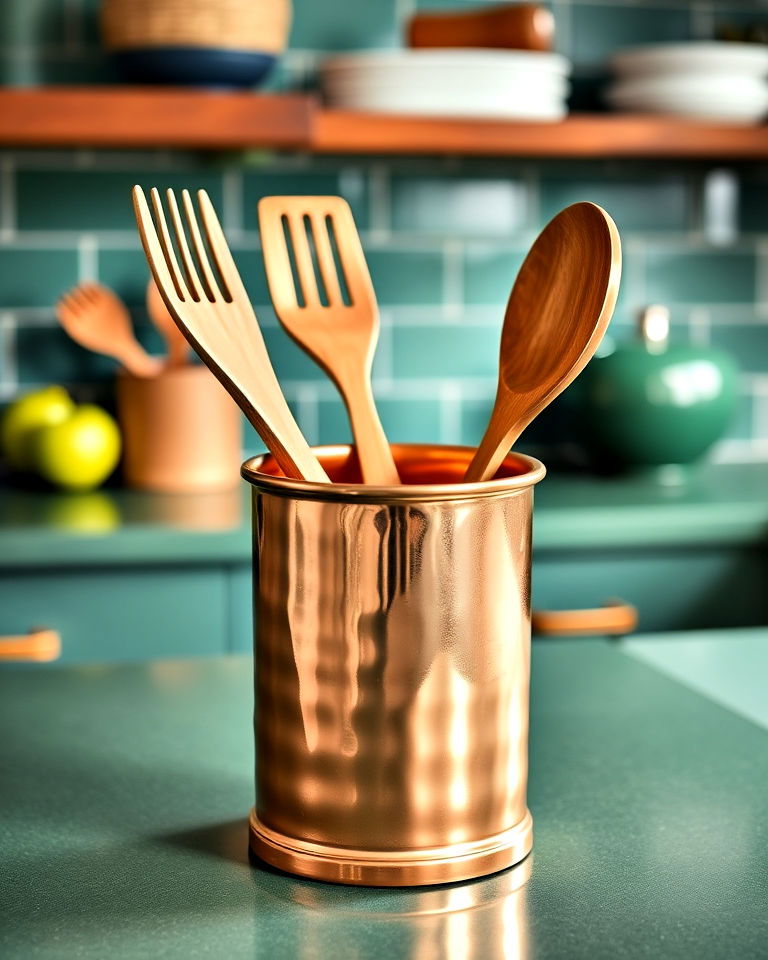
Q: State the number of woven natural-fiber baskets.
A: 1